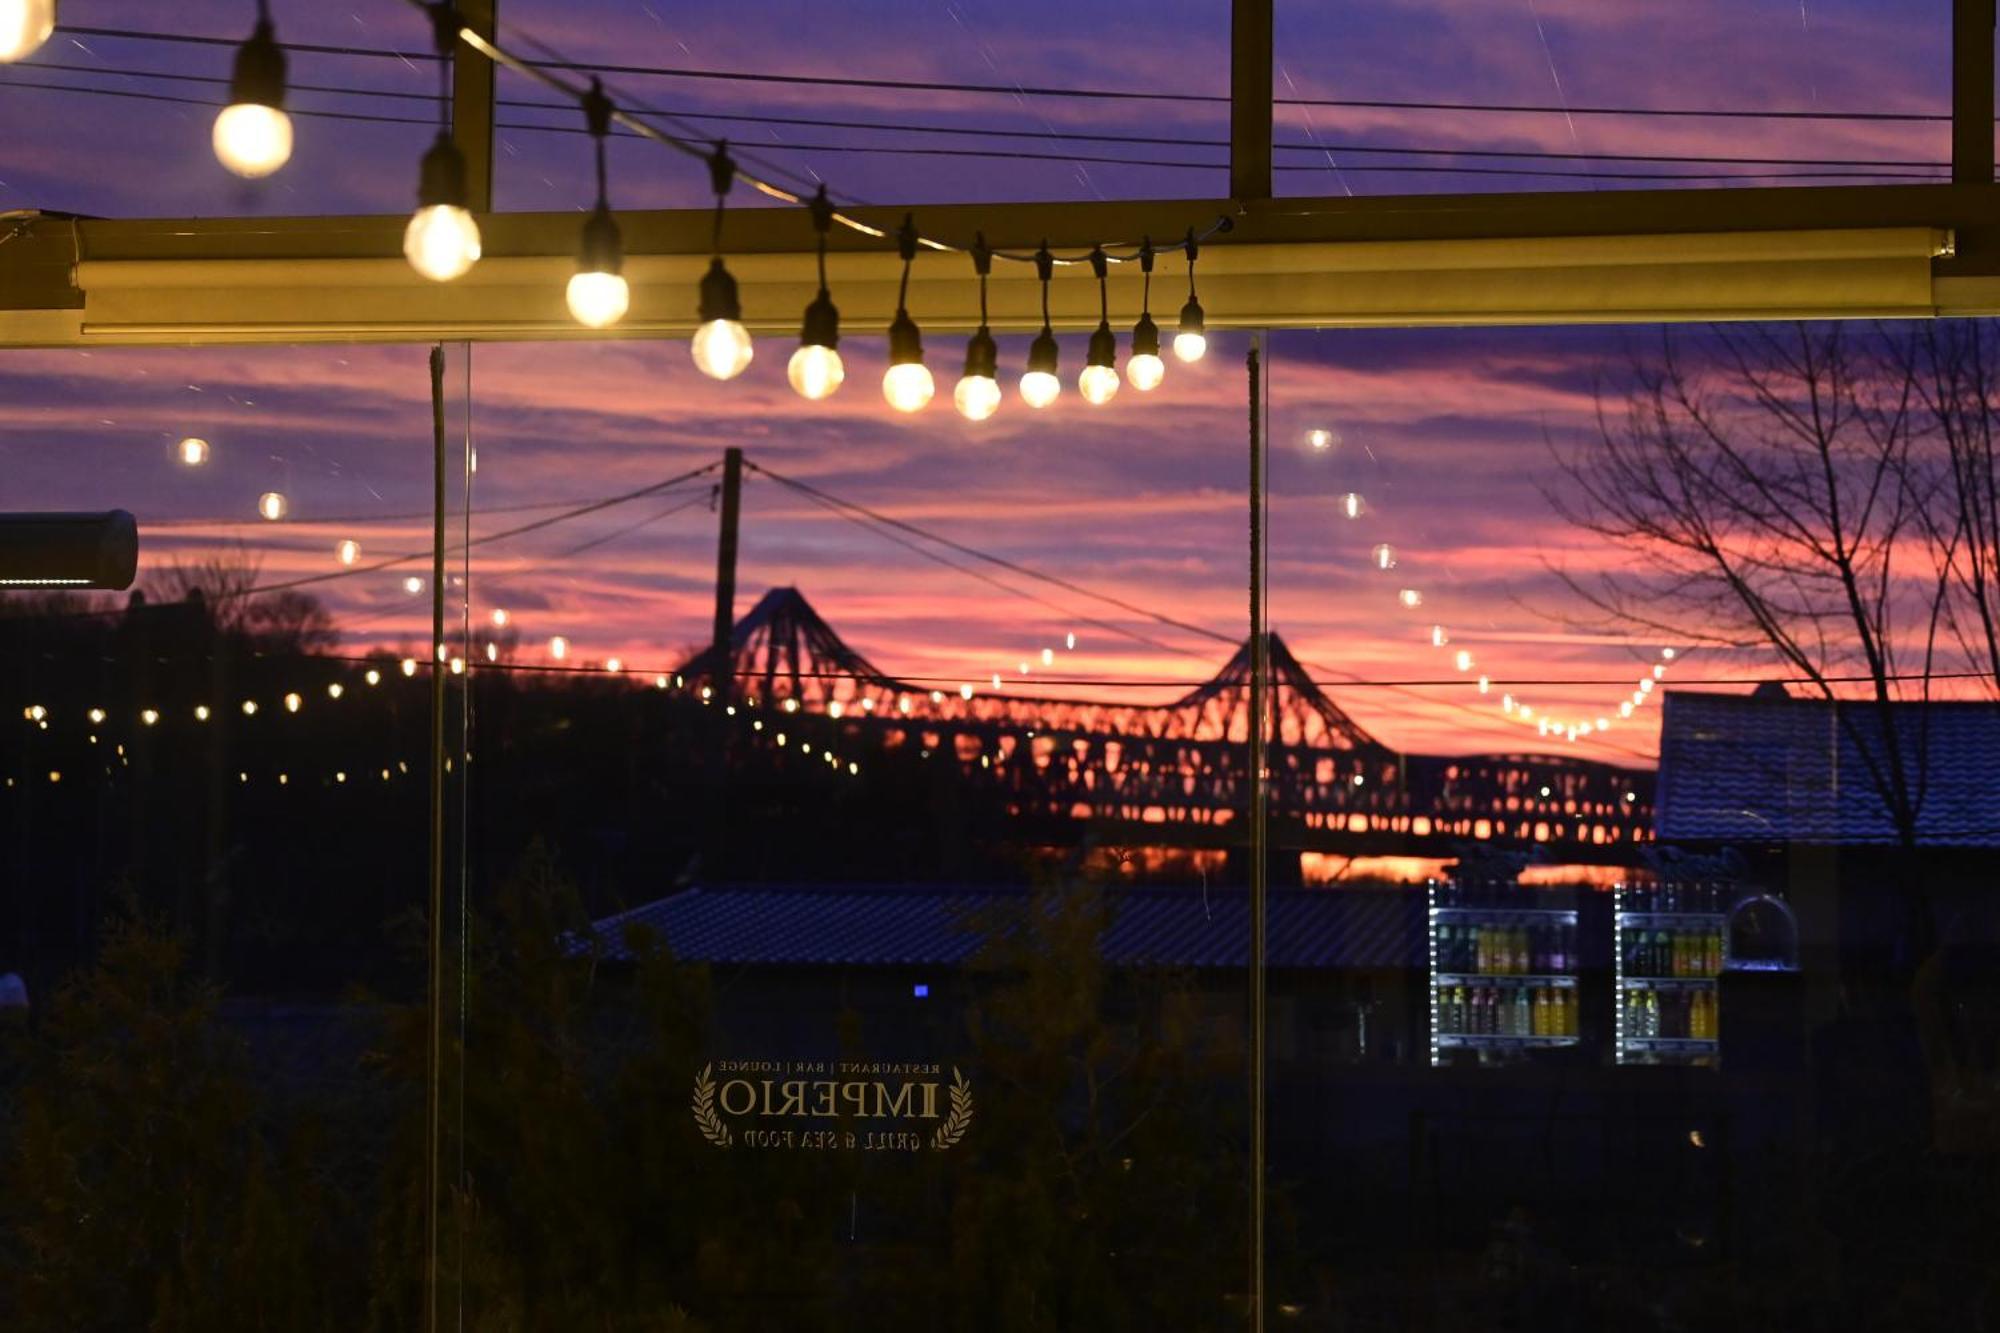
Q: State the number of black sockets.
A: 11